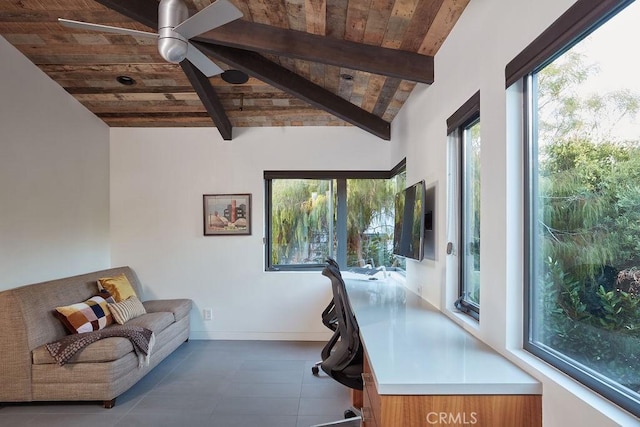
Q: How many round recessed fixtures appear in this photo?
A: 3